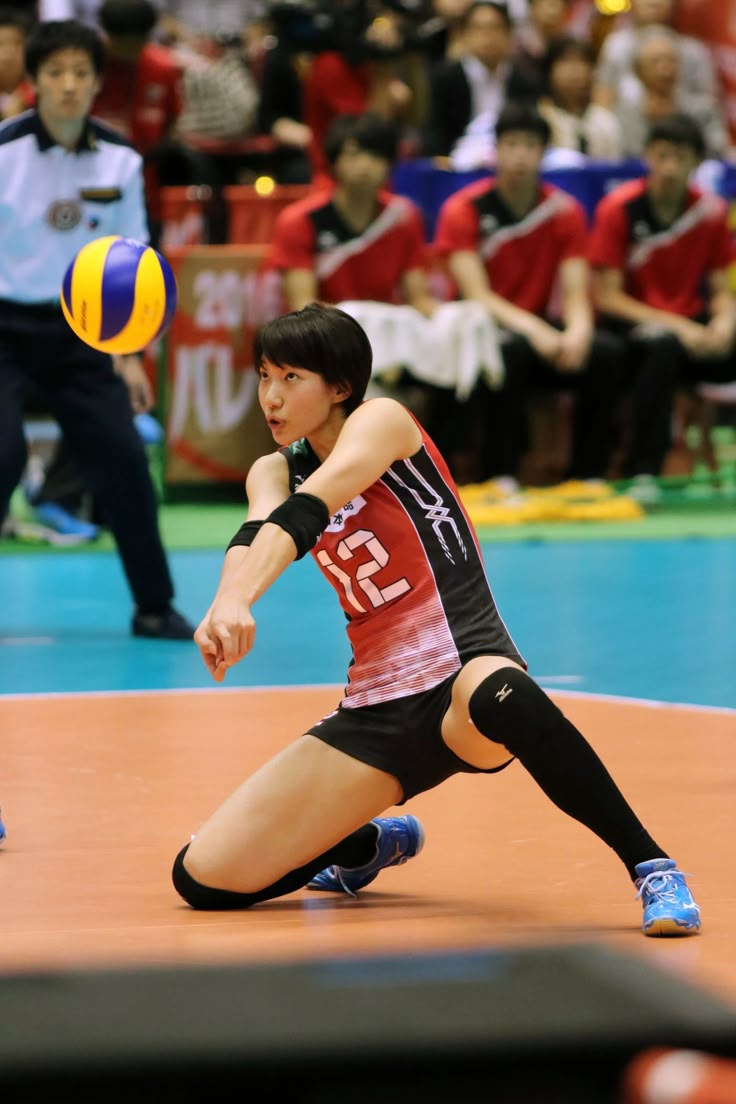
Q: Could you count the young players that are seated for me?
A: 3